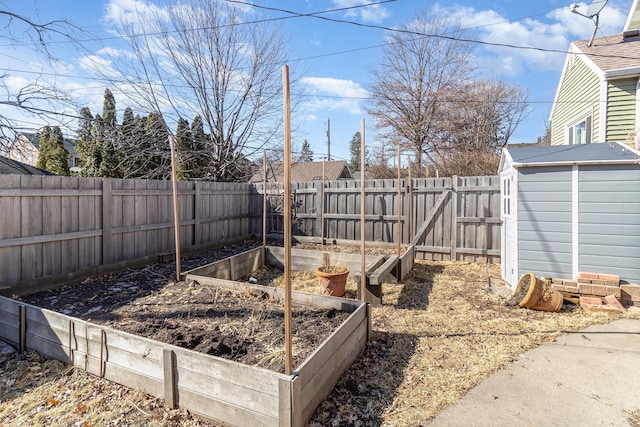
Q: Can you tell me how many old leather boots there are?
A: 0